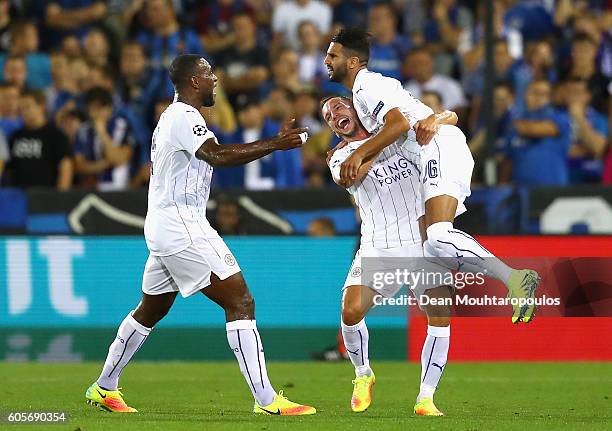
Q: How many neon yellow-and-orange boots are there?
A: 4